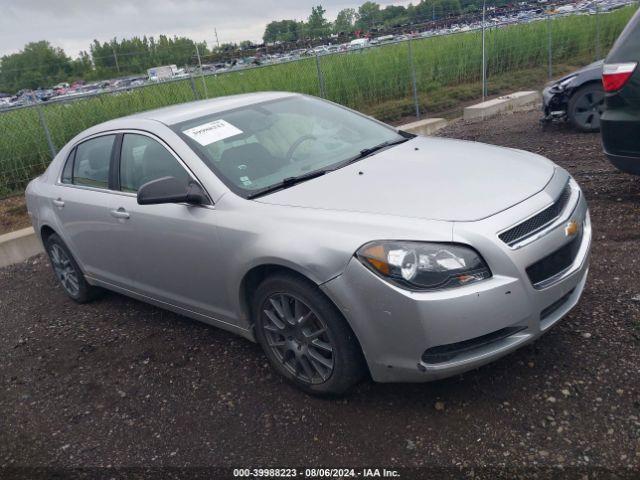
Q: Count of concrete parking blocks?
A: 3